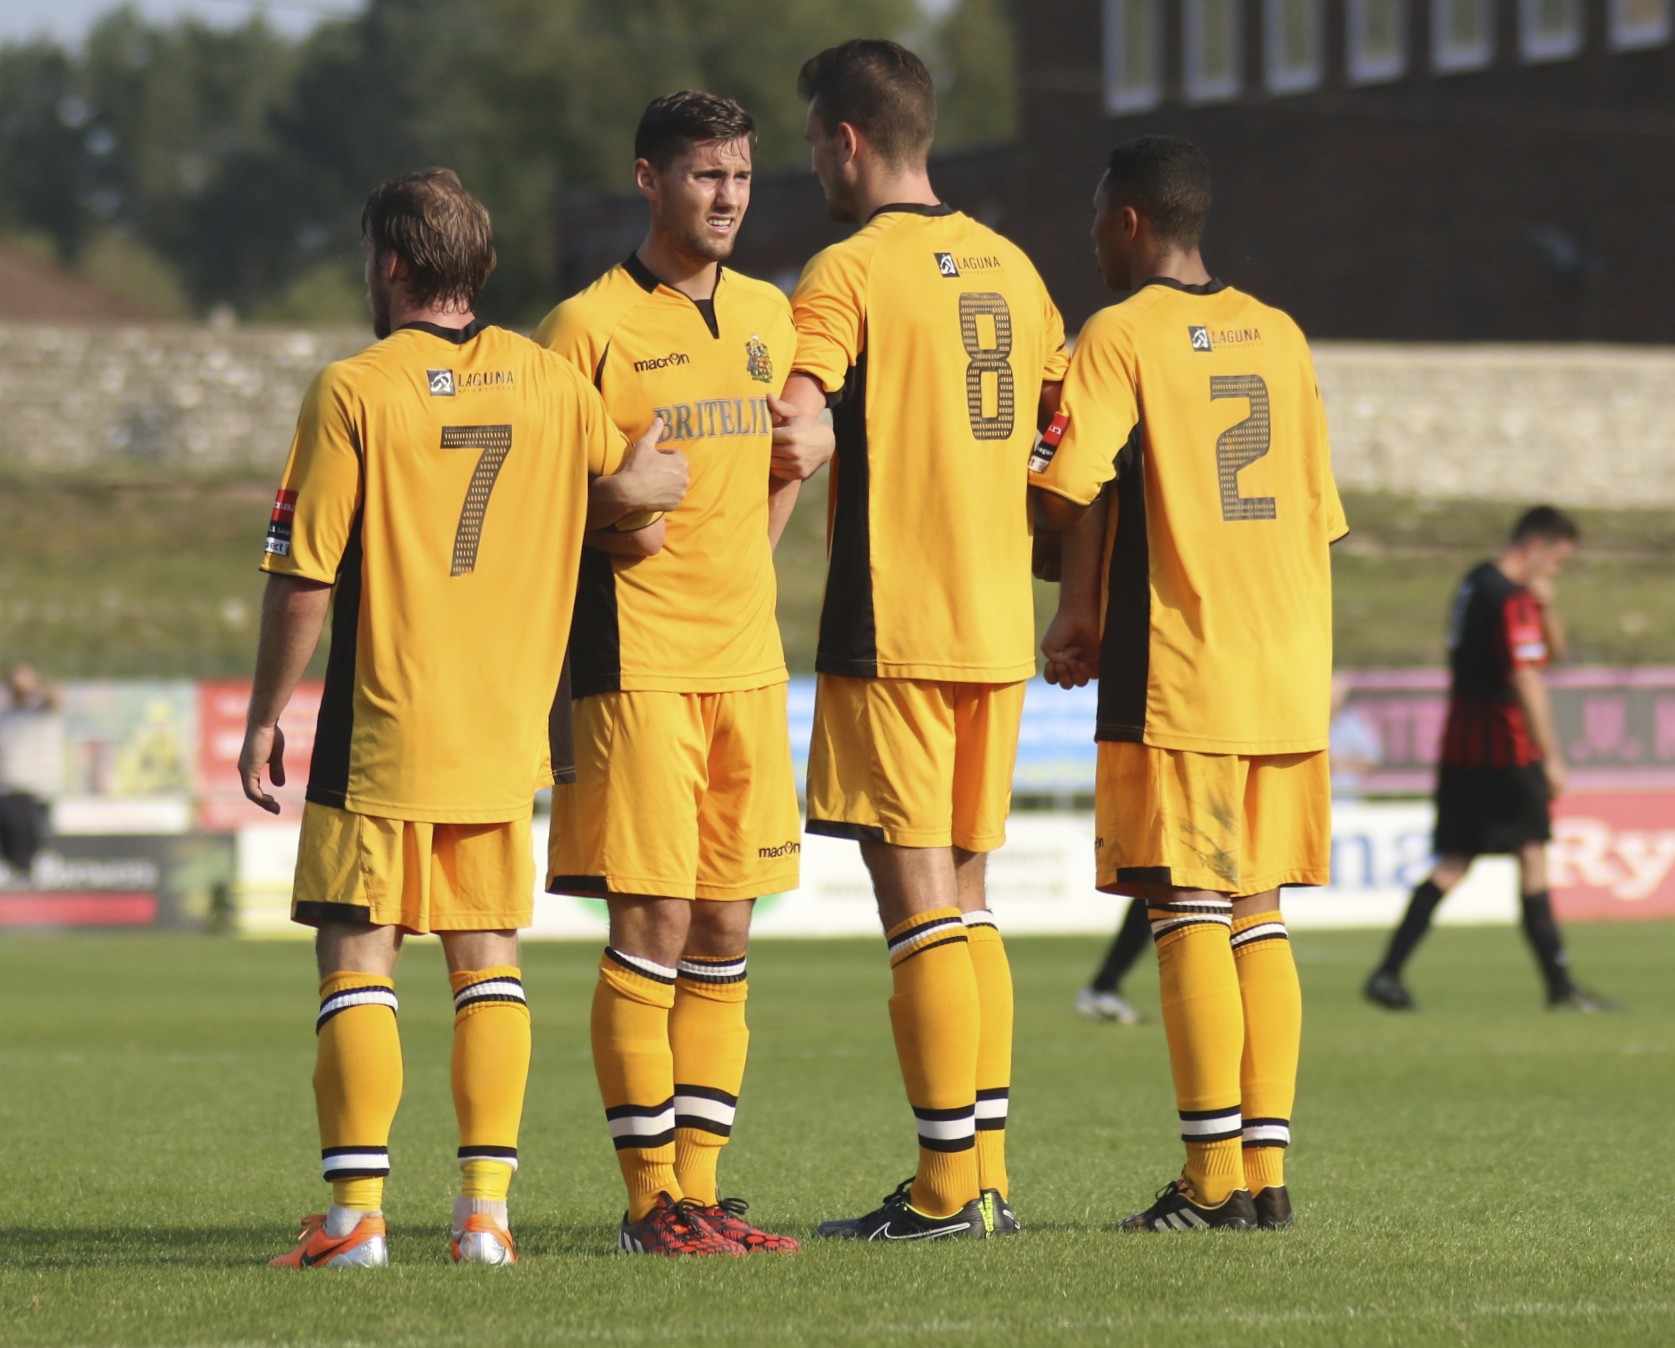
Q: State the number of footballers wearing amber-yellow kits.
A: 4